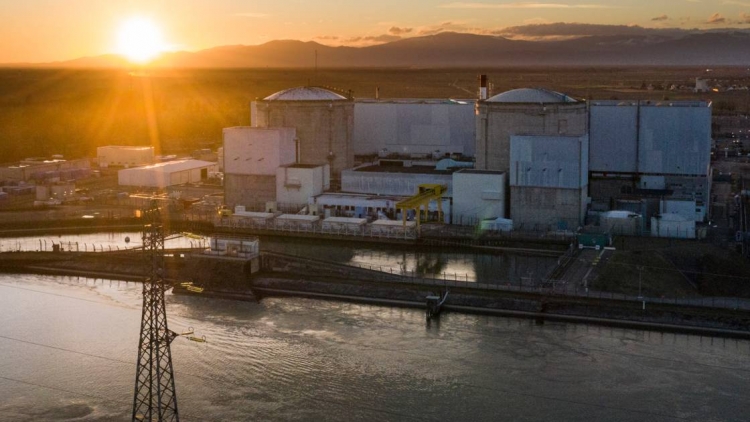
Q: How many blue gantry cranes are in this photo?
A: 0